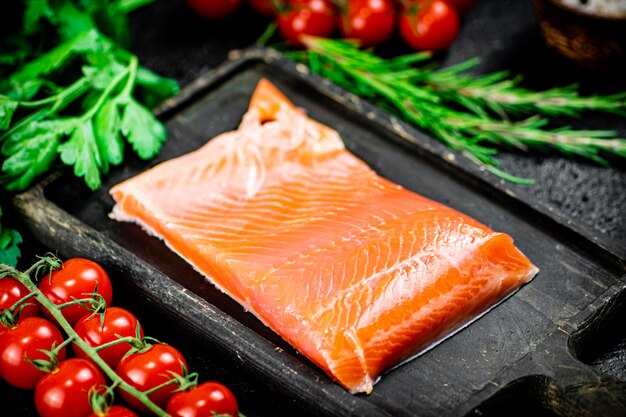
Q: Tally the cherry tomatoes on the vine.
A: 8